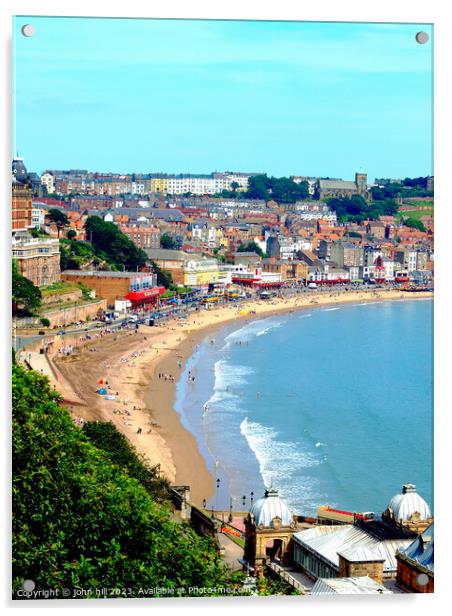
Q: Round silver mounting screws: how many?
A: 4